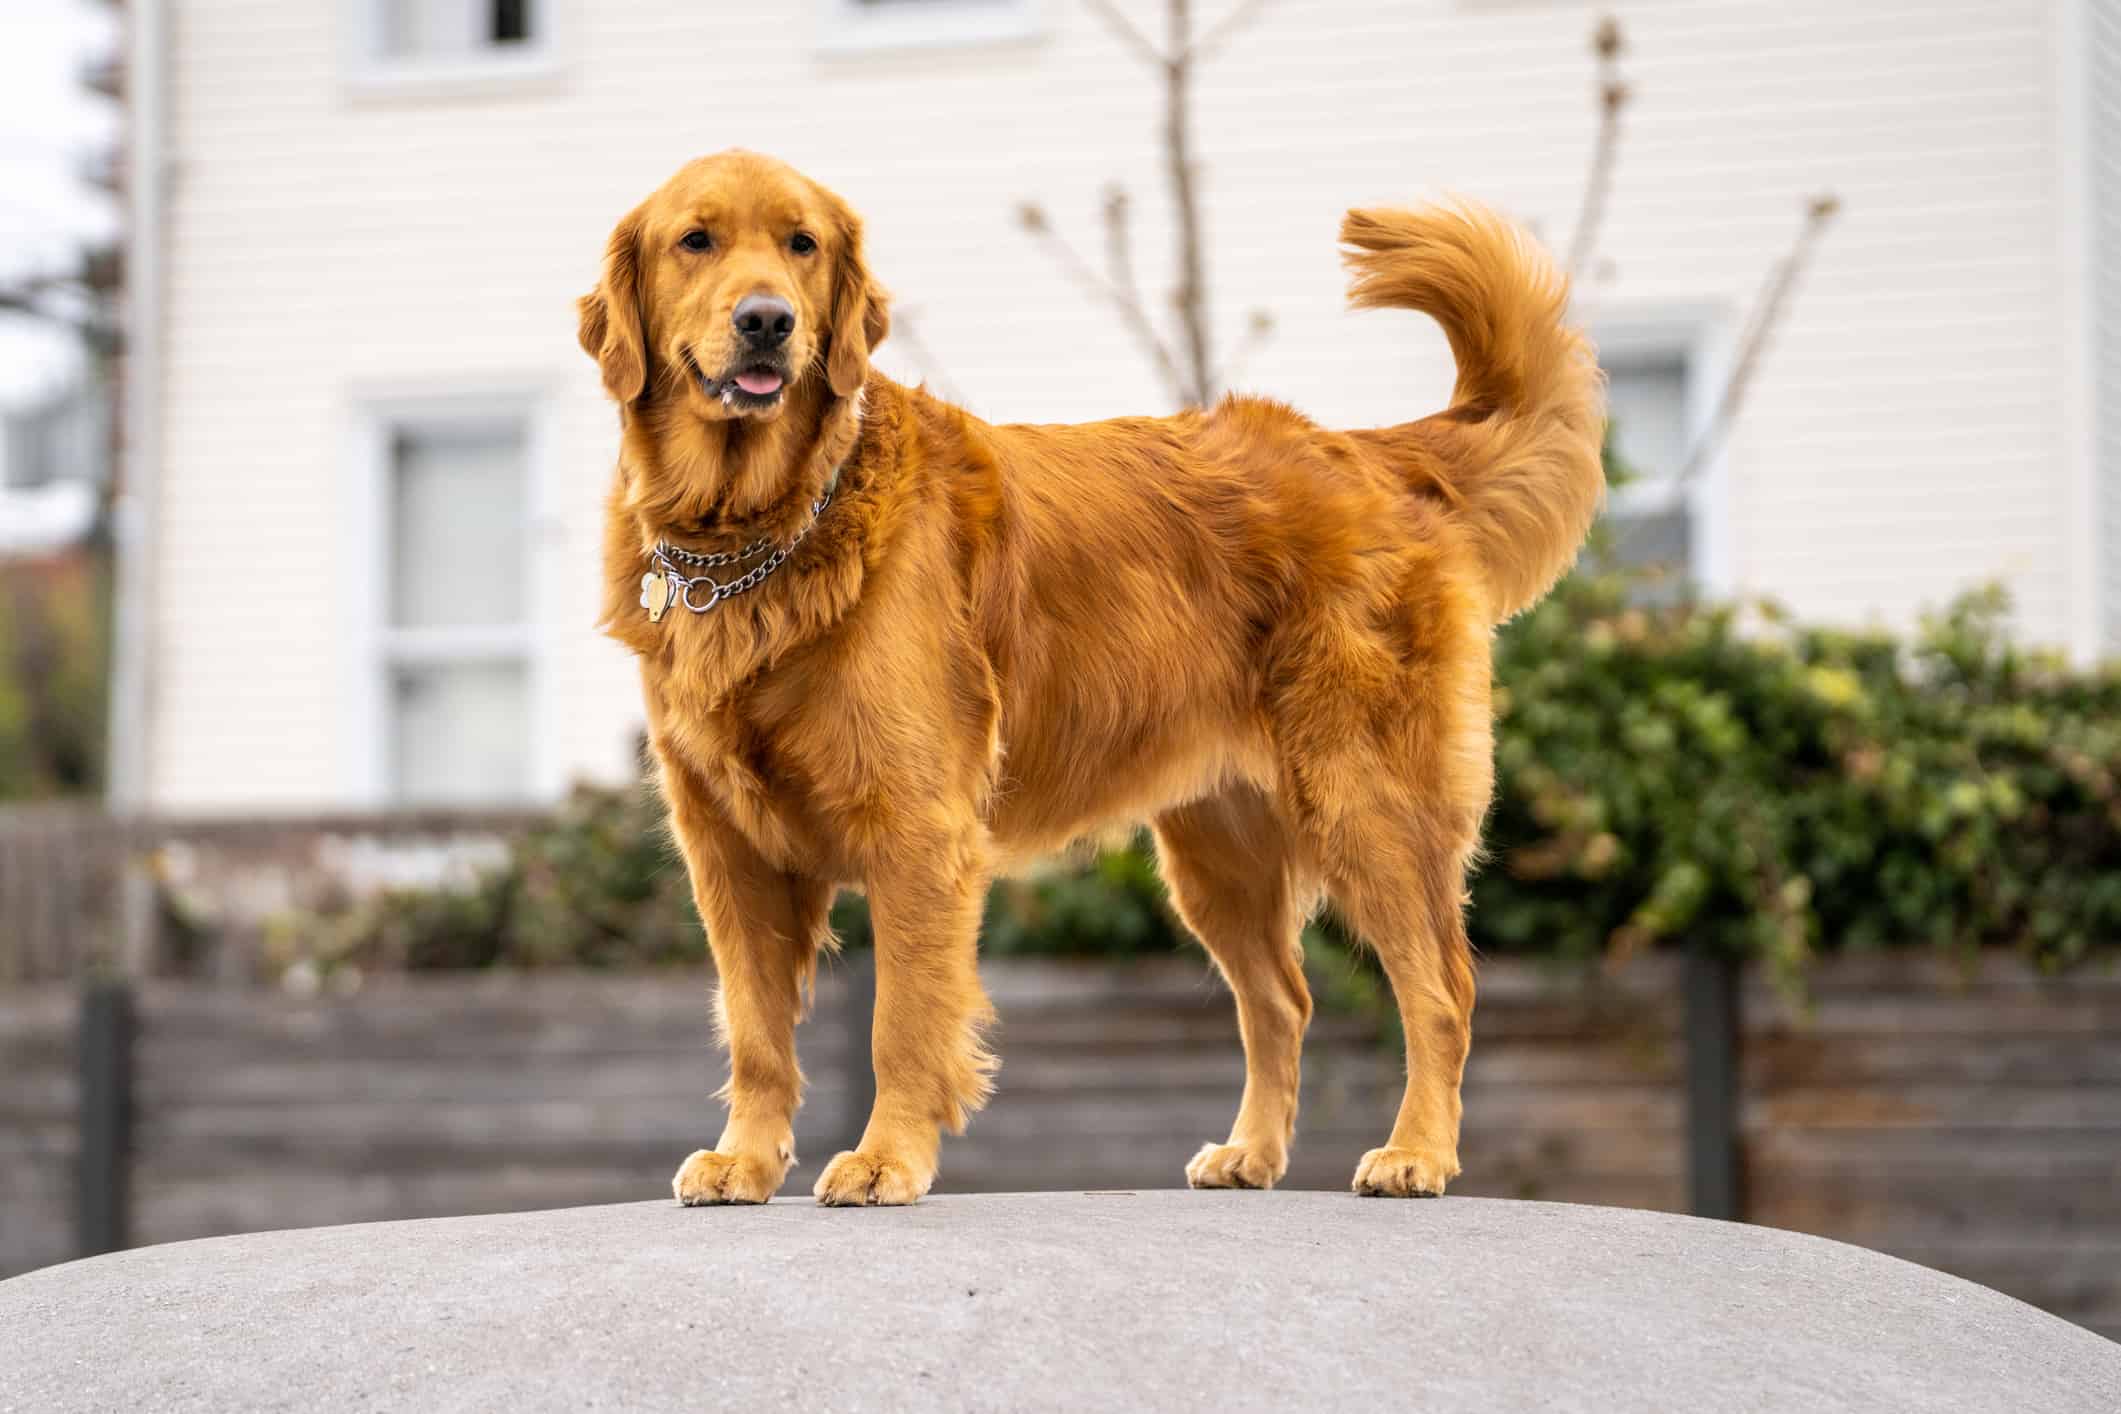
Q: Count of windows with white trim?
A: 4